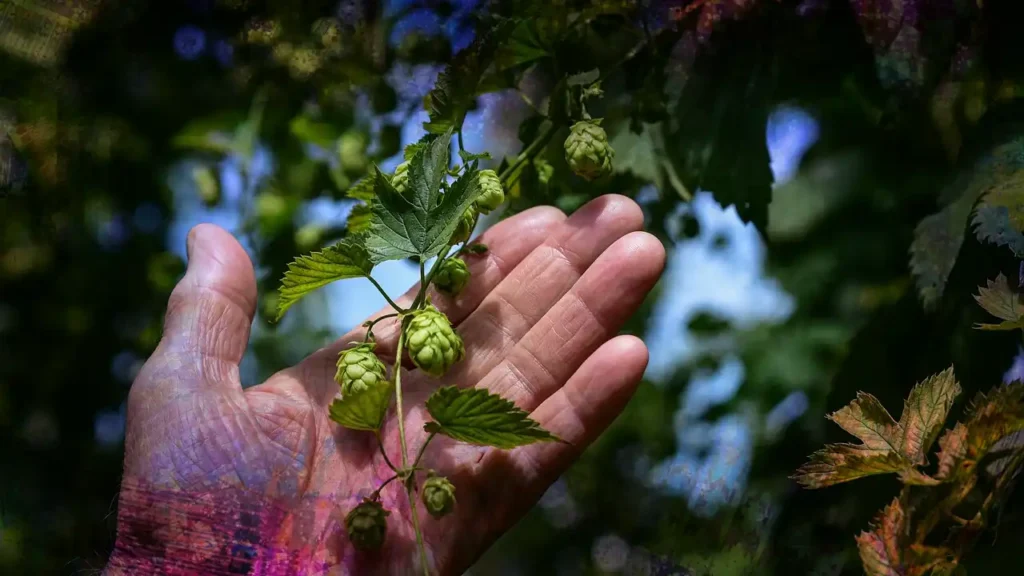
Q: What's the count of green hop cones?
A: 9